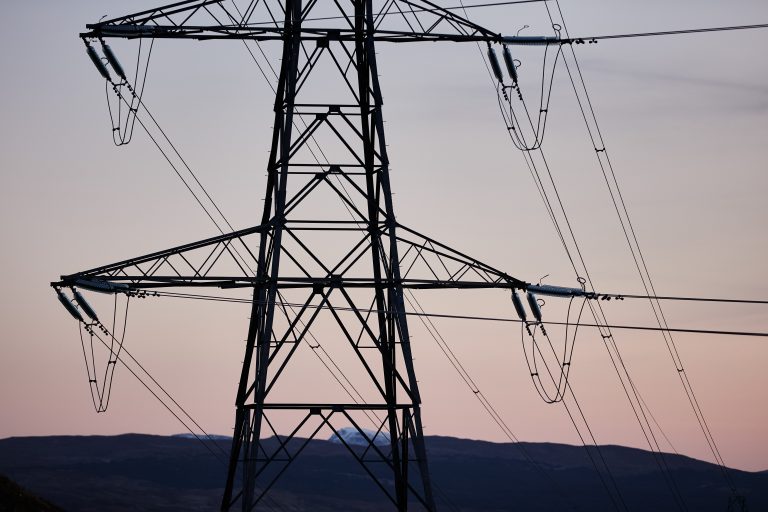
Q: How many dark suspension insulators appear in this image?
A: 8